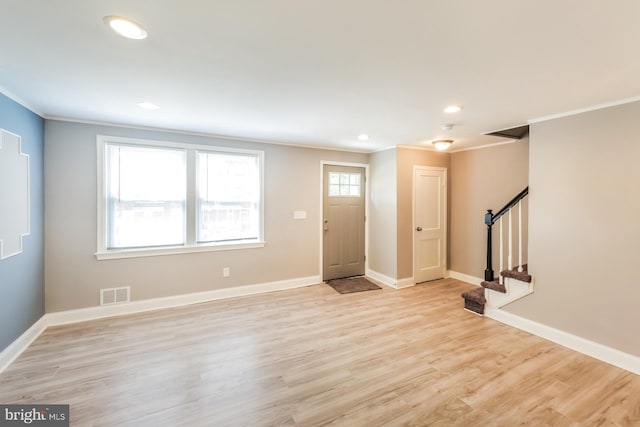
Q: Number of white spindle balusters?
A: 3